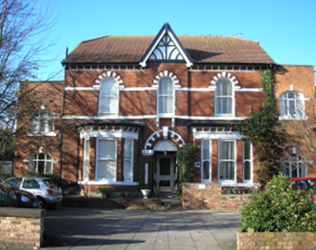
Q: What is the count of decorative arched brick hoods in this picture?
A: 4